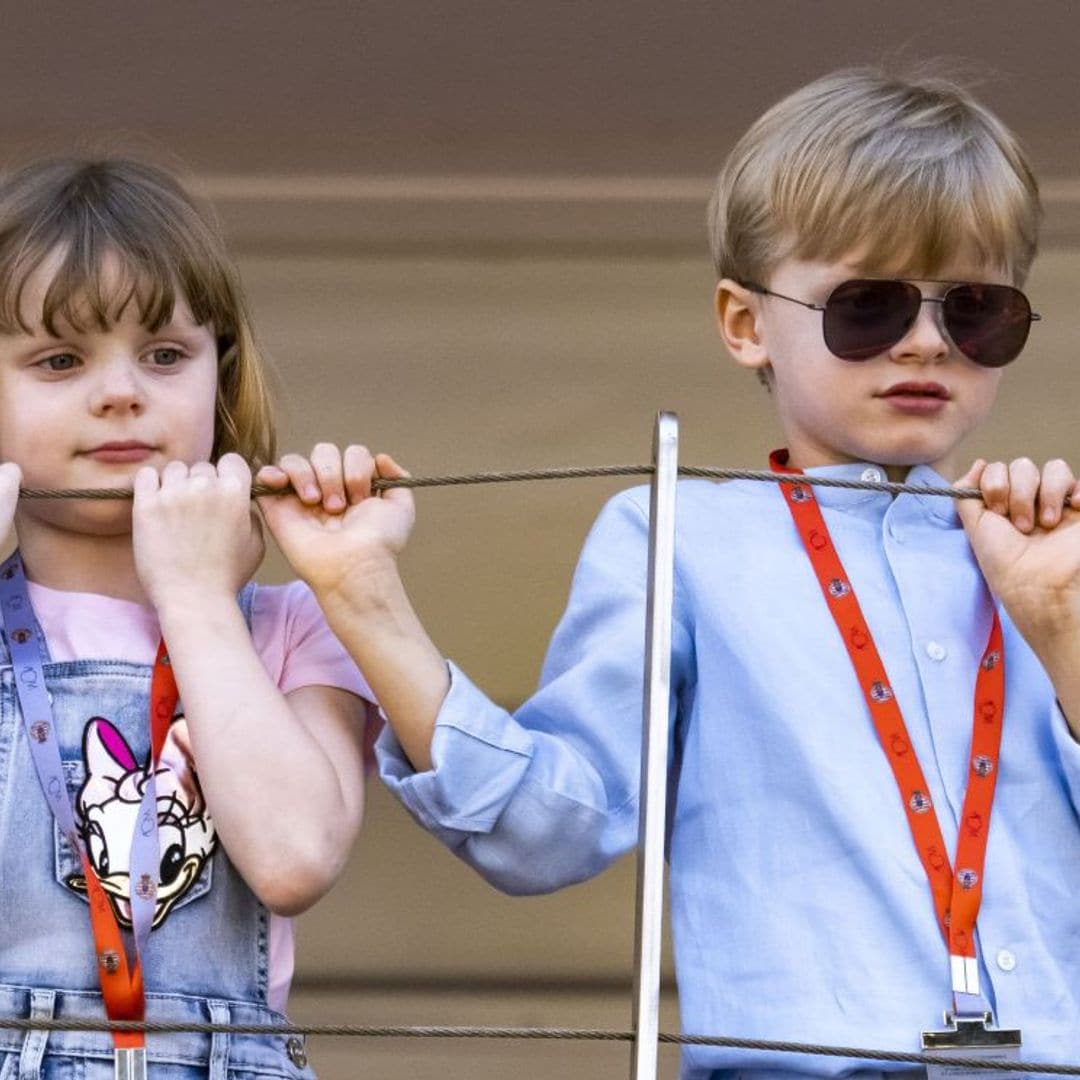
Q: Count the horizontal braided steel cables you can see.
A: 2